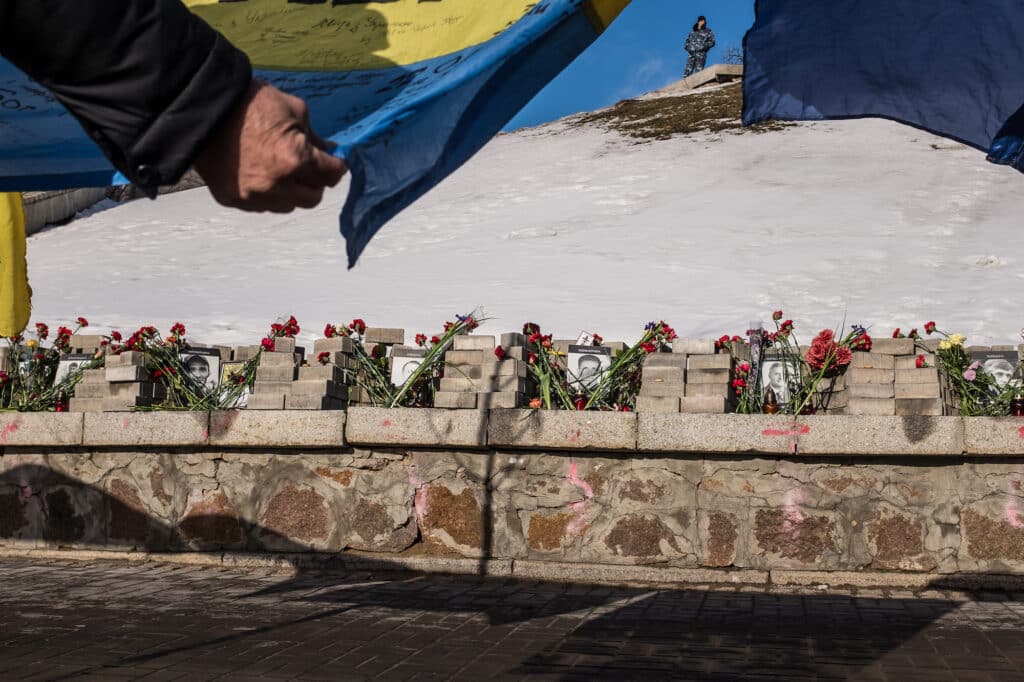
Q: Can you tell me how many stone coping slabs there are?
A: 8